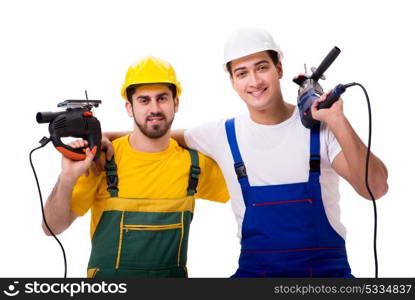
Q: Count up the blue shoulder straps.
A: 2